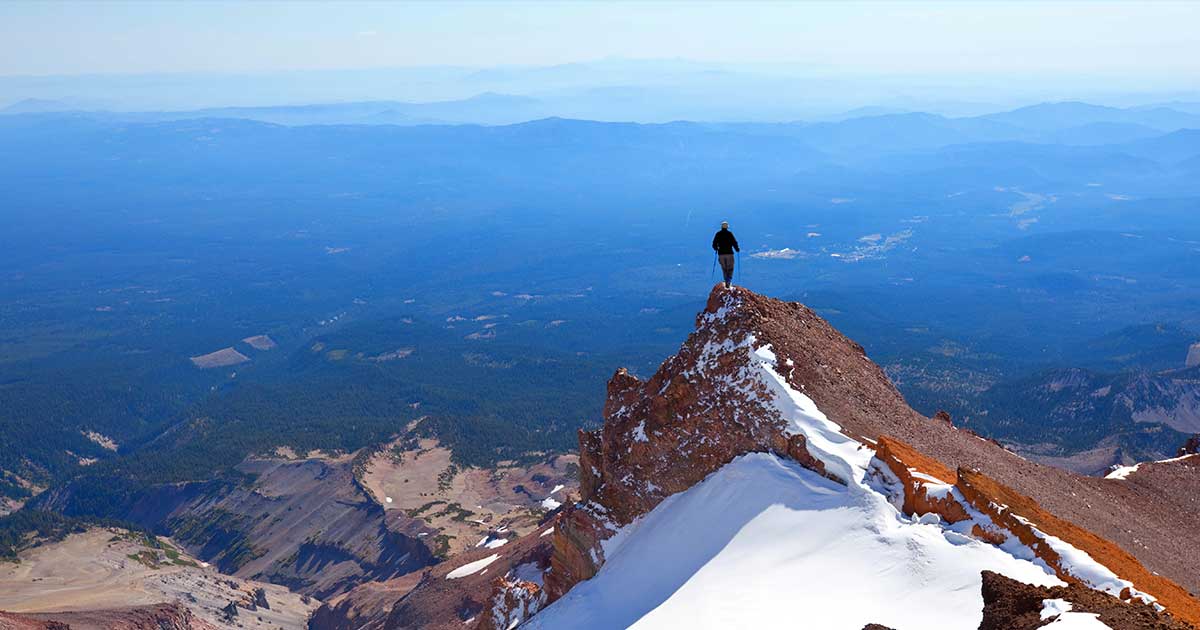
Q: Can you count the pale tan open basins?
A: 2